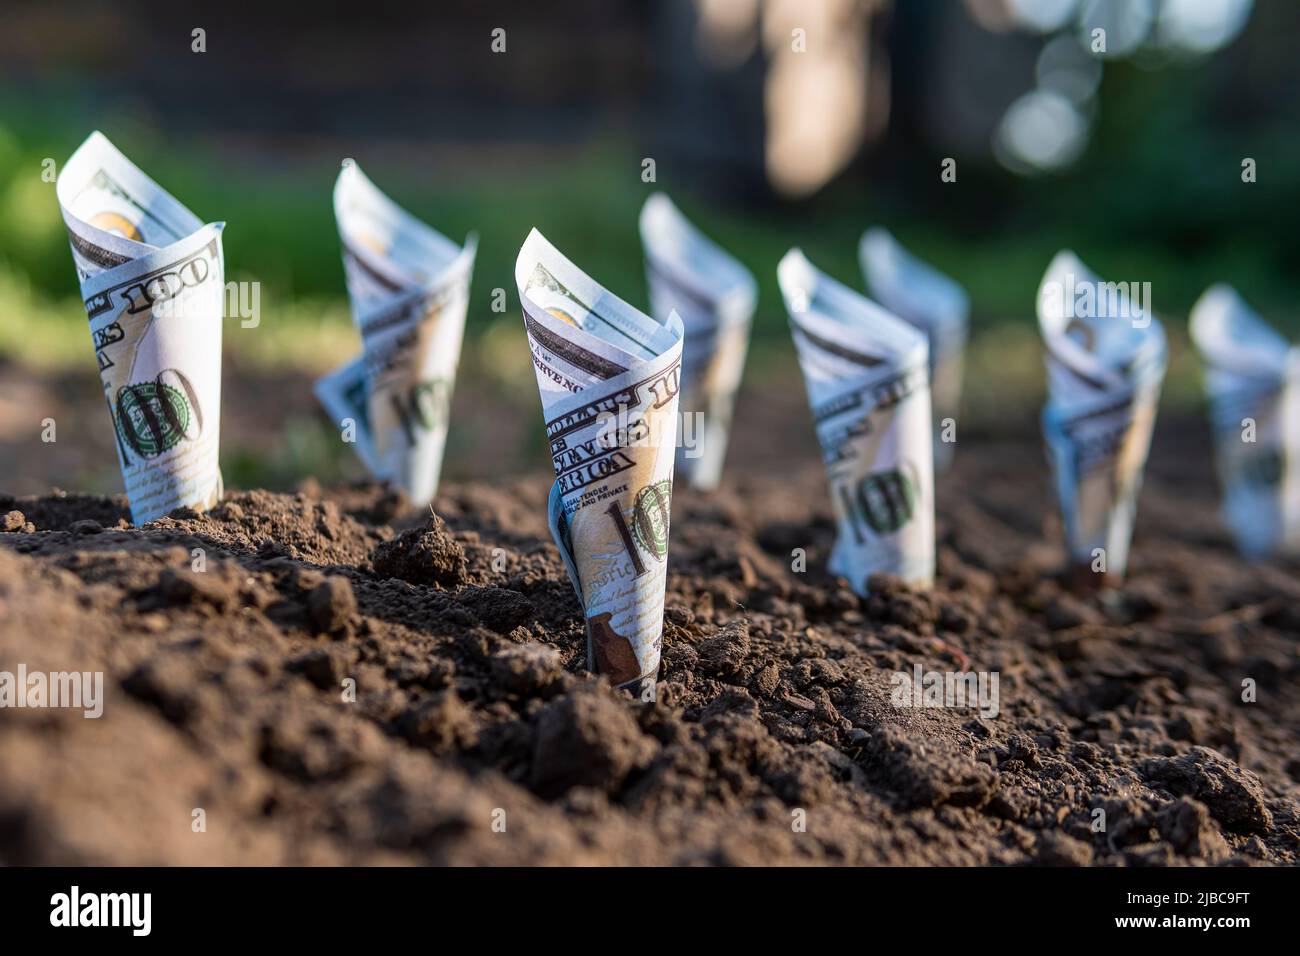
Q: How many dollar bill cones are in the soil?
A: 8